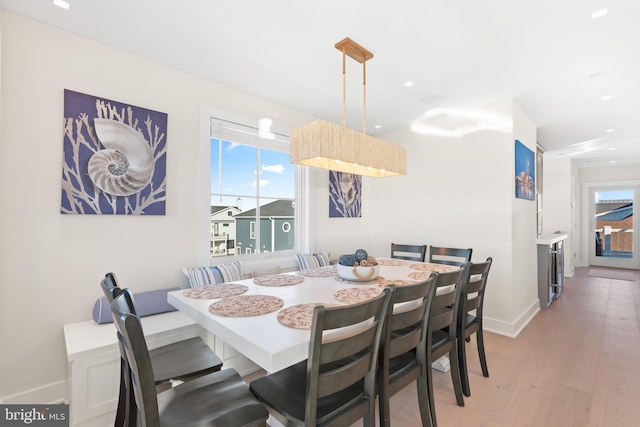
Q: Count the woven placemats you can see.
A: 11